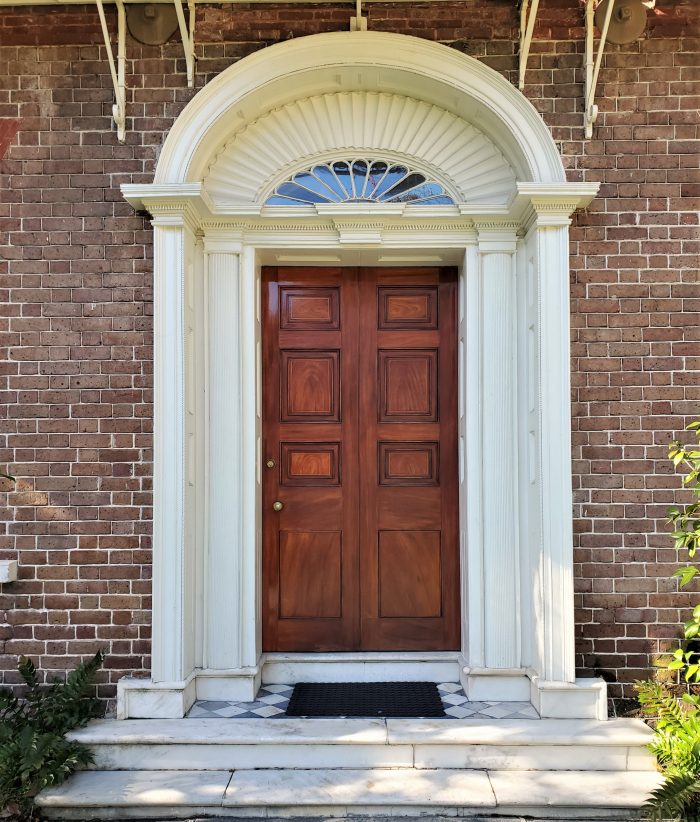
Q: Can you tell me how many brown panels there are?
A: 8